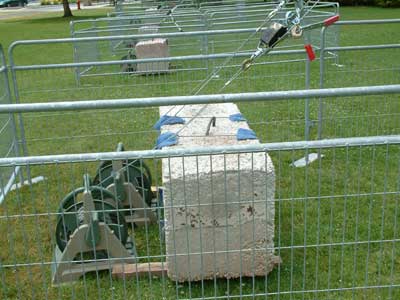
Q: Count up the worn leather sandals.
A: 0